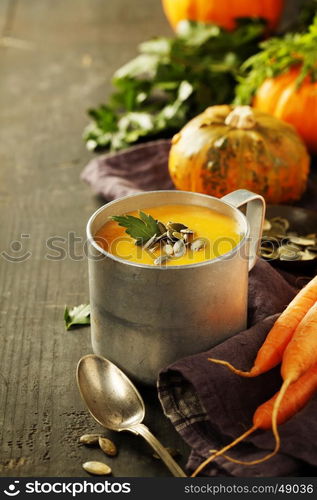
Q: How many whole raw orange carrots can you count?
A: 3